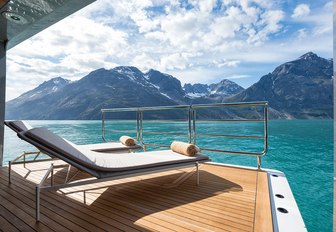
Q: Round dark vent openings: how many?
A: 3